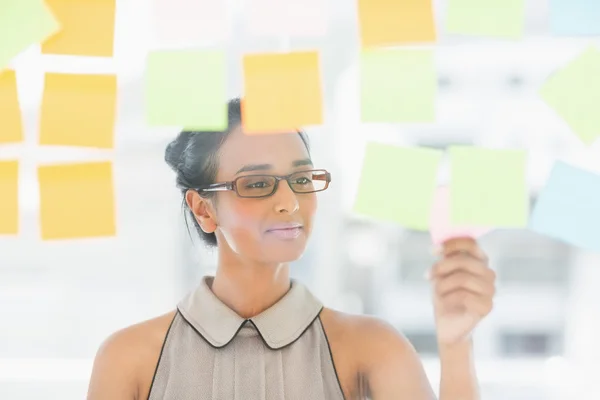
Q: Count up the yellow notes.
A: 7